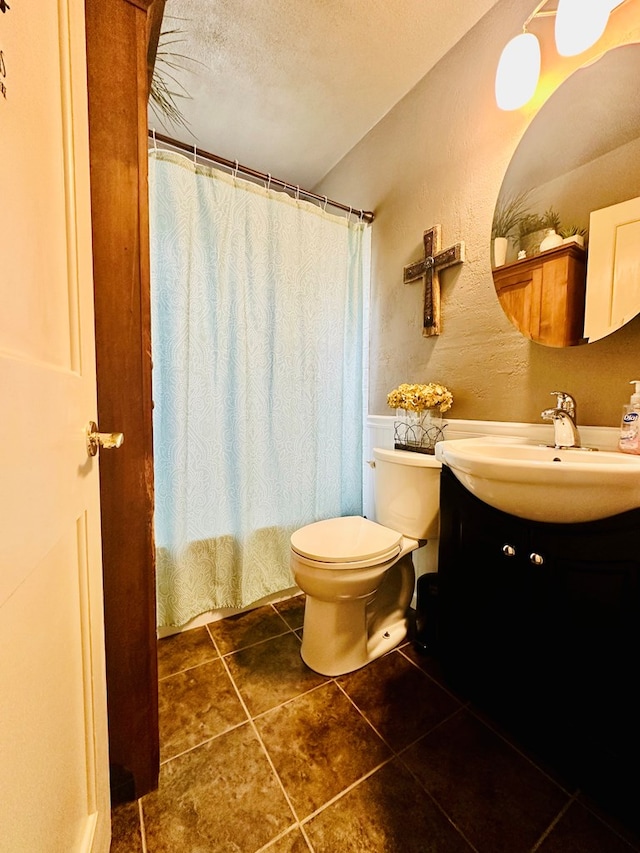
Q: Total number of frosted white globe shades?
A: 2